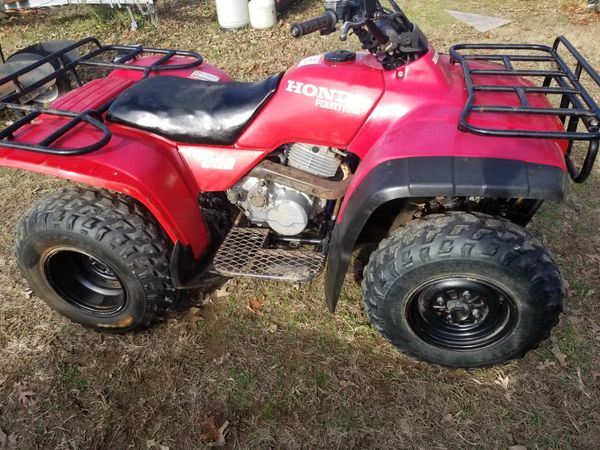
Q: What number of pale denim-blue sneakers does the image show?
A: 0